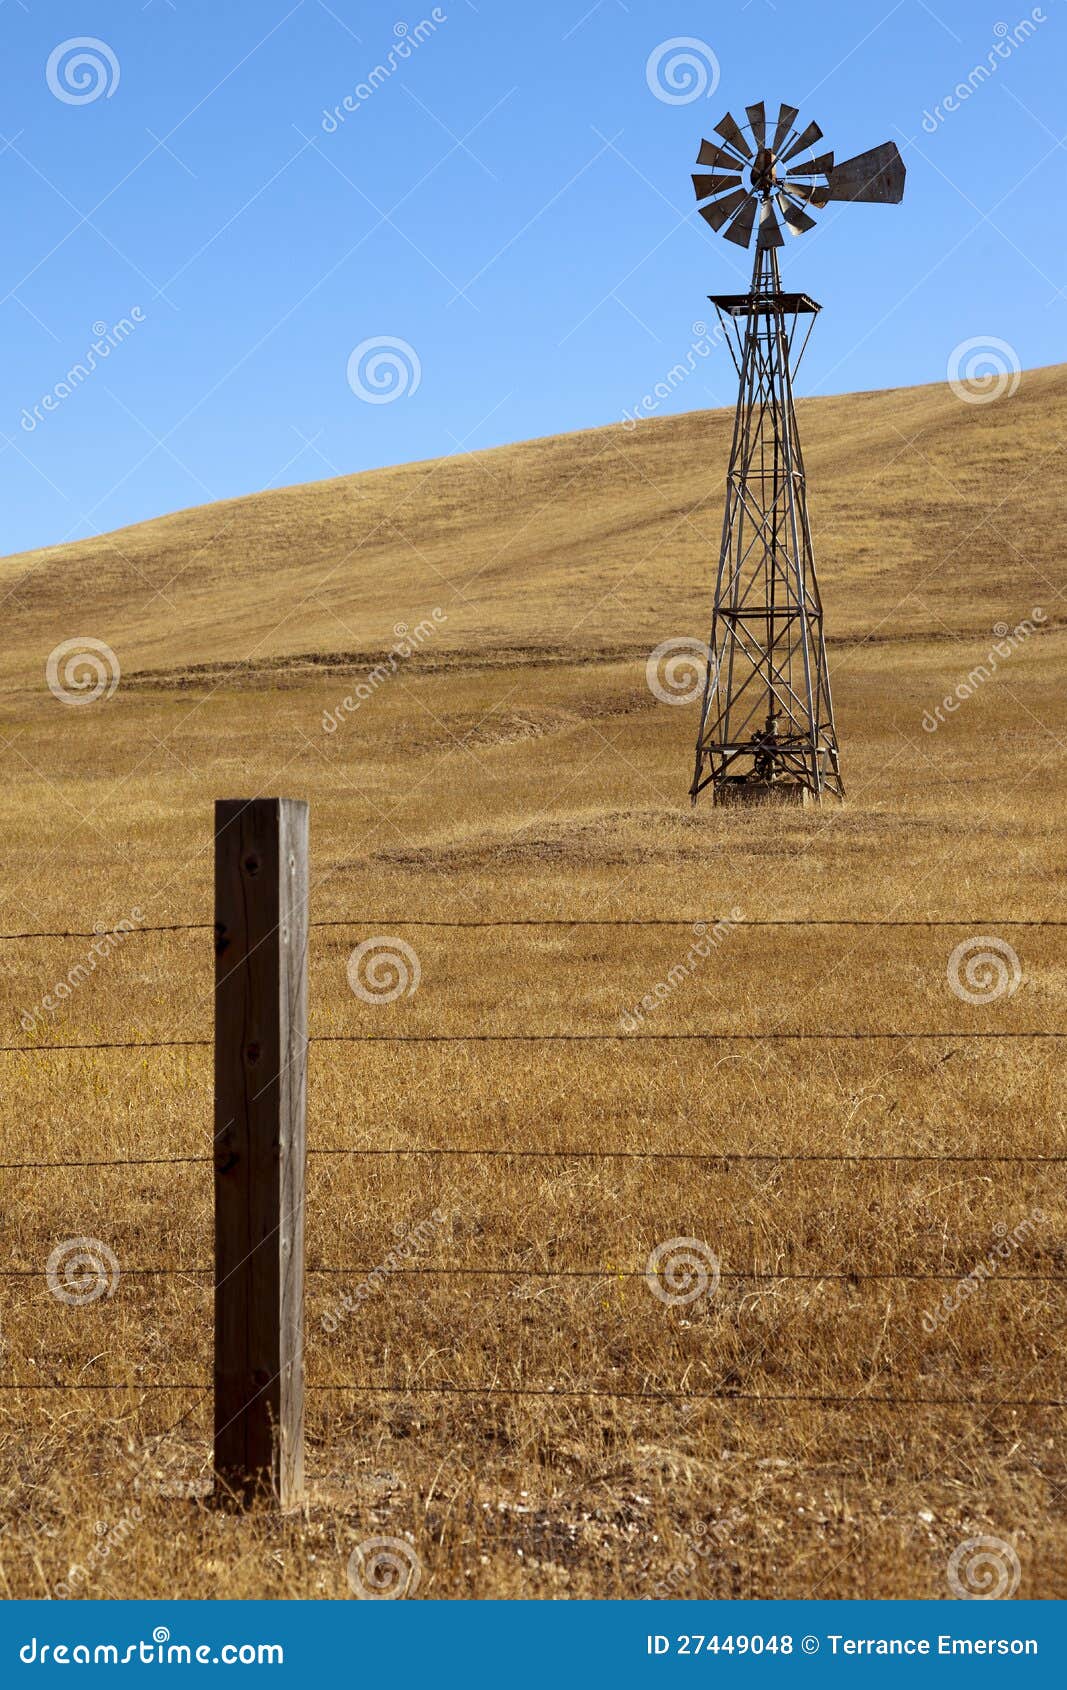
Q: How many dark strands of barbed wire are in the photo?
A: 5